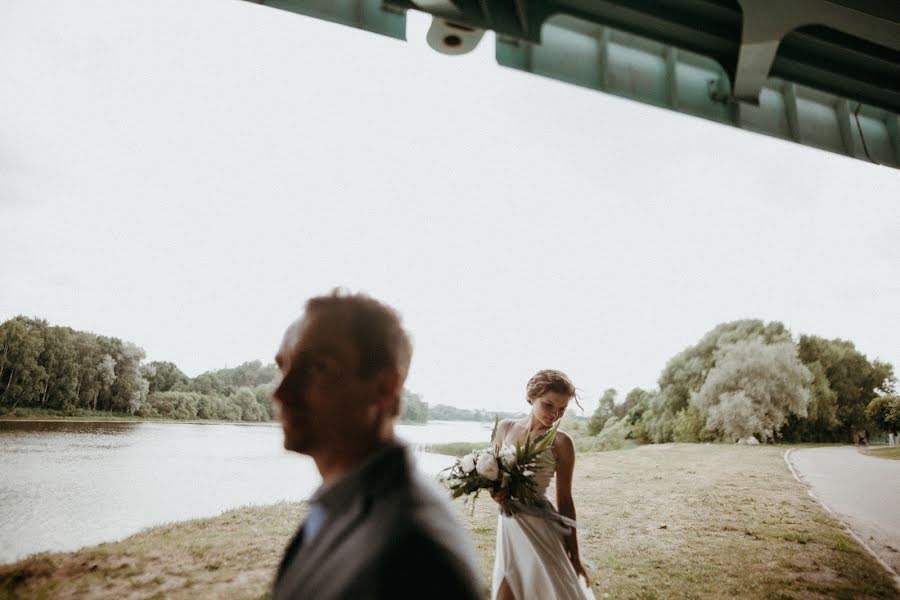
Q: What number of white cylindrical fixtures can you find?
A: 1